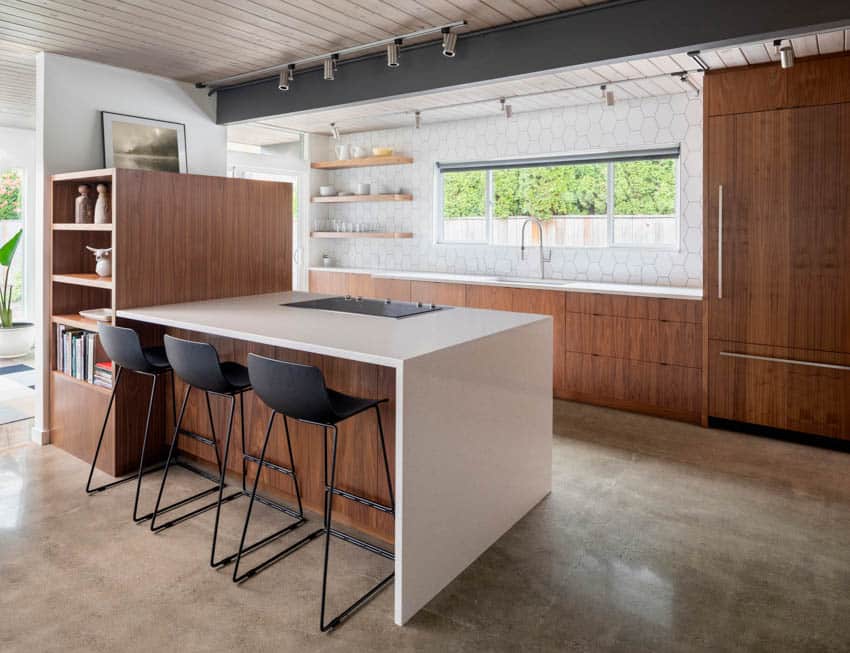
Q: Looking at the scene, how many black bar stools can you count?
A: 3